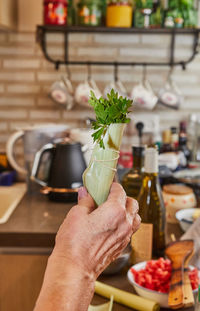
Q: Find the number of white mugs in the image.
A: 5